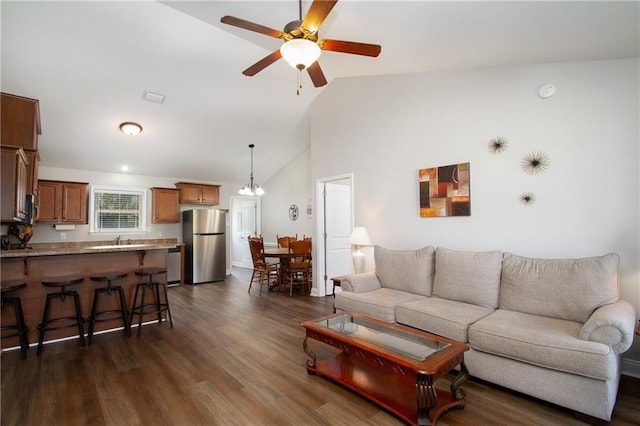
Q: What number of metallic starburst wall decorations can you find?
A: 3